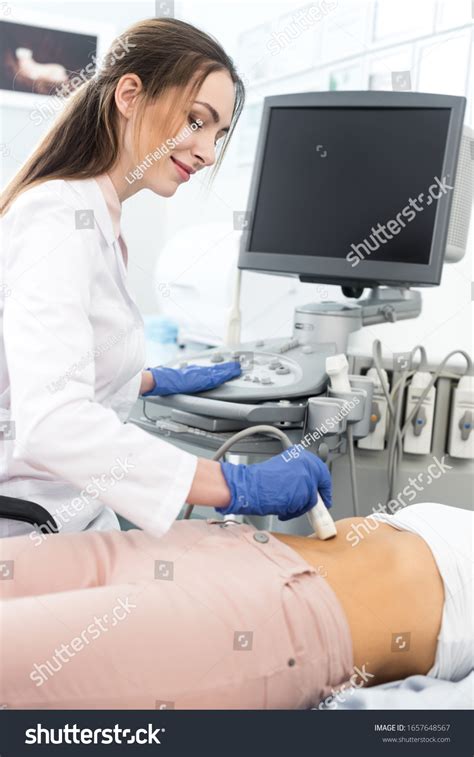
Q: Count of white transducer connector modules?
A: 3